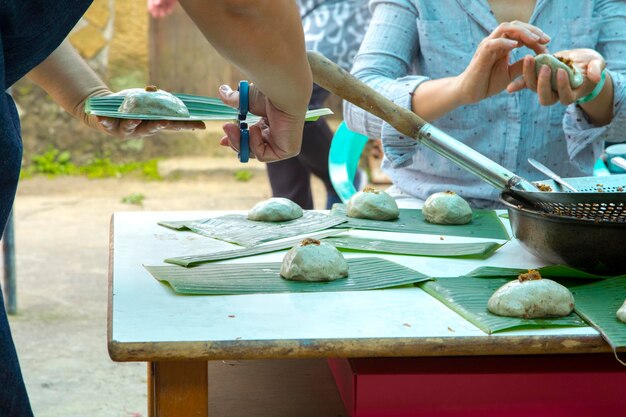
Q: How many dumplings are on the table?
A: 6